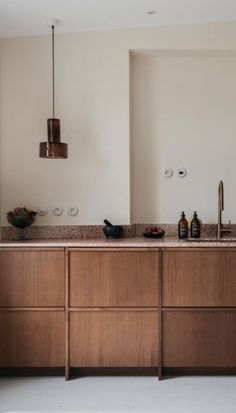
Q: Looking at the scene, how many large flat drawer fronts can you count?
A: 6